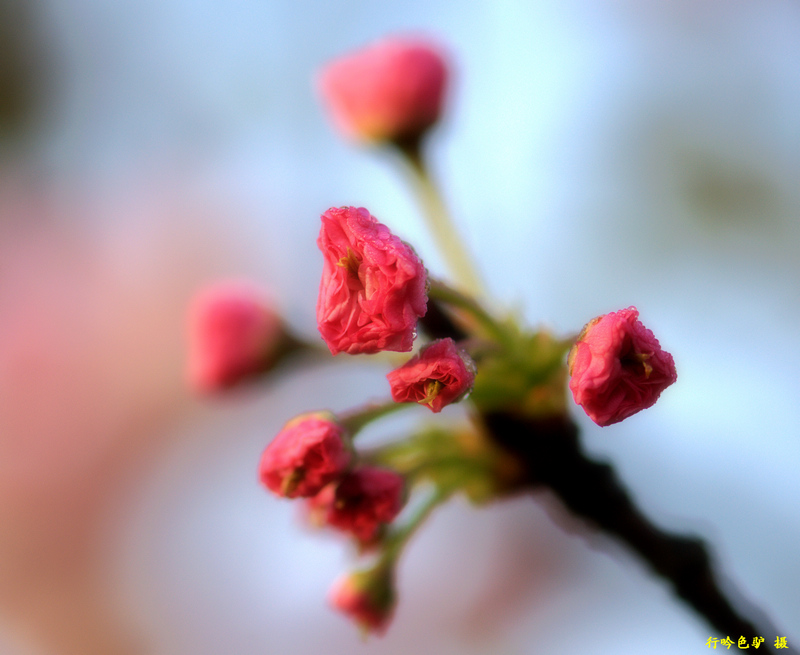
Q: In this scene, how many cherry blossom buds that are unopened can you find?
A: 3